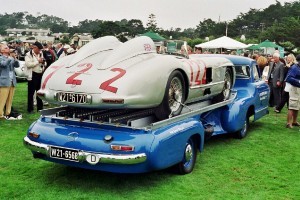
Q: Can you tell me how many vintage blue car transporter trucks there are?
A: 1